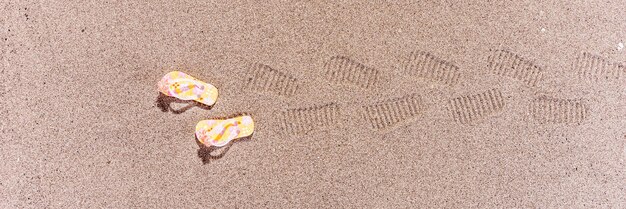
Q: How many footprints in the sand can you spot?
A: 9